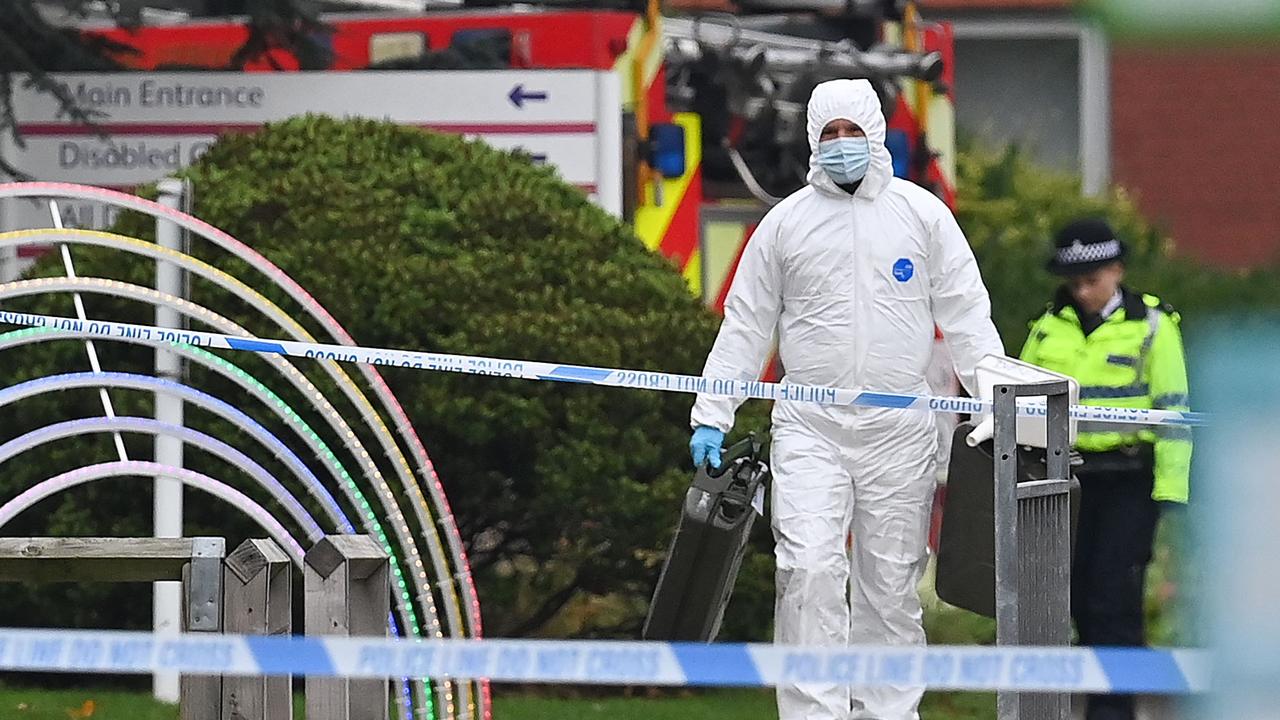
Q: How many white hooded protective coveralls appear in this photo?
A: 1